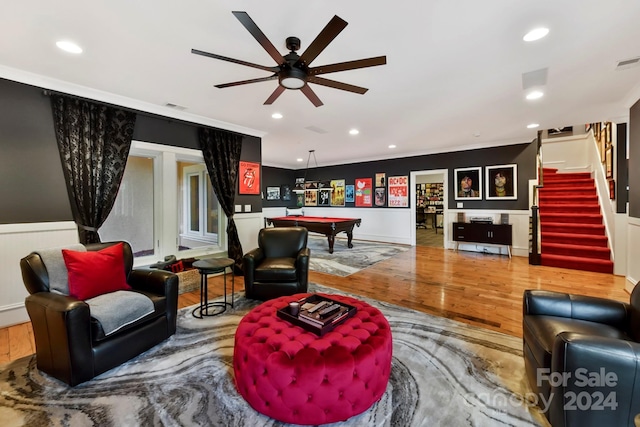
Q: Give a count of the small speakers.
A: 2